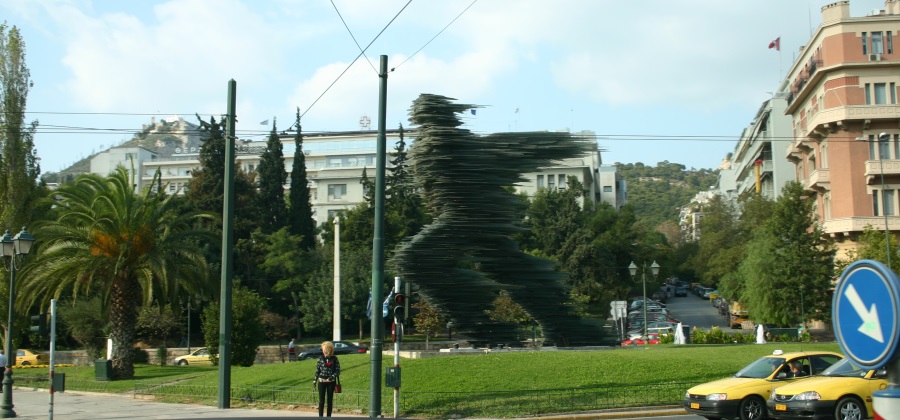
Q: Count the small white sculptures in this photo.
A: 2